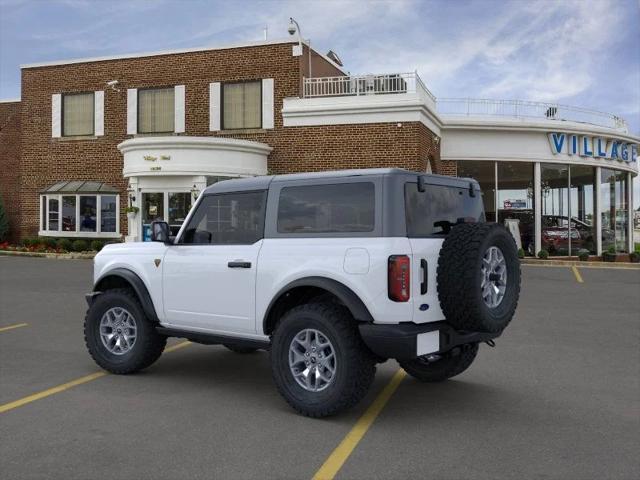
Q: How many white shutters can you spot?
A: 6